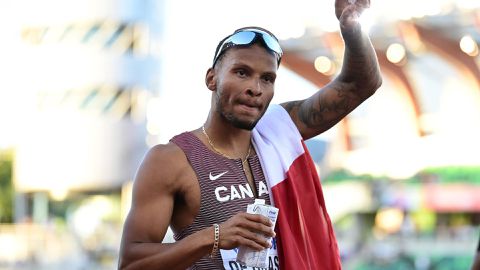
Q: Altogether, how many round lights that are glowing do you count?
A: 3